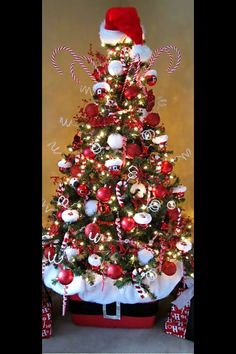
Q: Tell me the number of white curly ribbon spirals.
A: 15